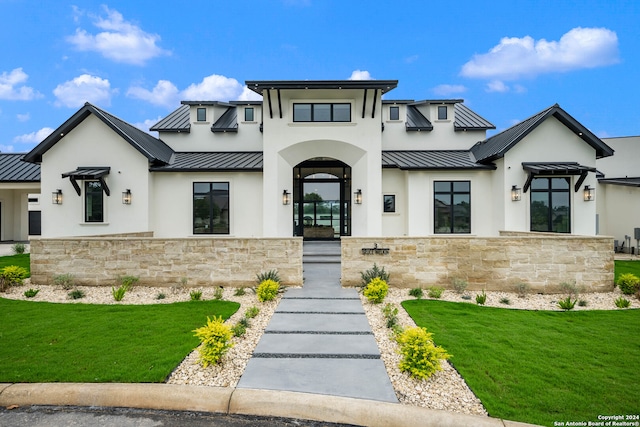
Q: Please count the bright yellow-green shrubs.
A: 6